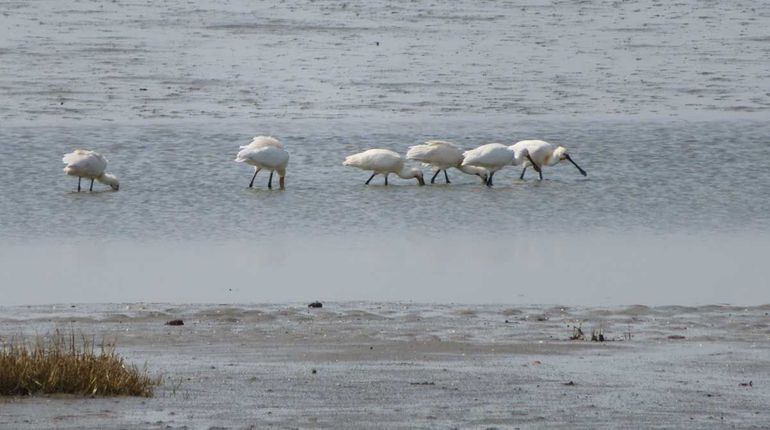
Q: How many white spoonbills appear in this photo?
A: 6